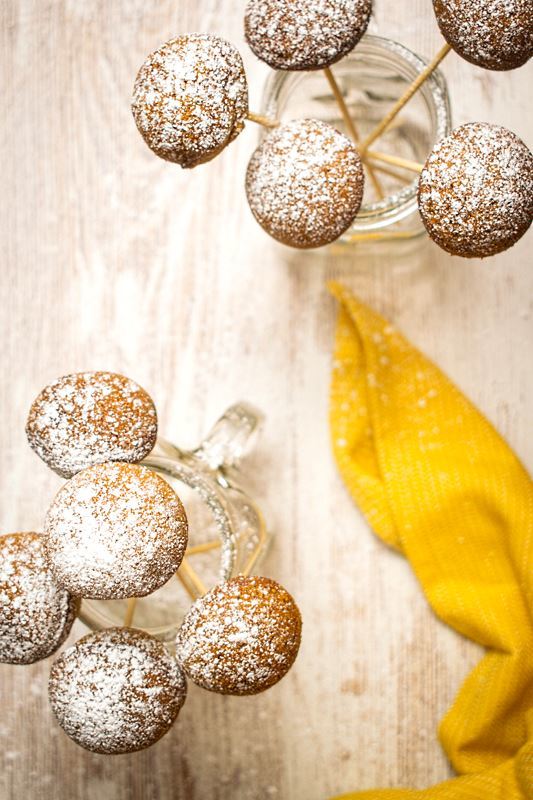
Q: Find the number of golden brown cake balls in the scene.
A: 10